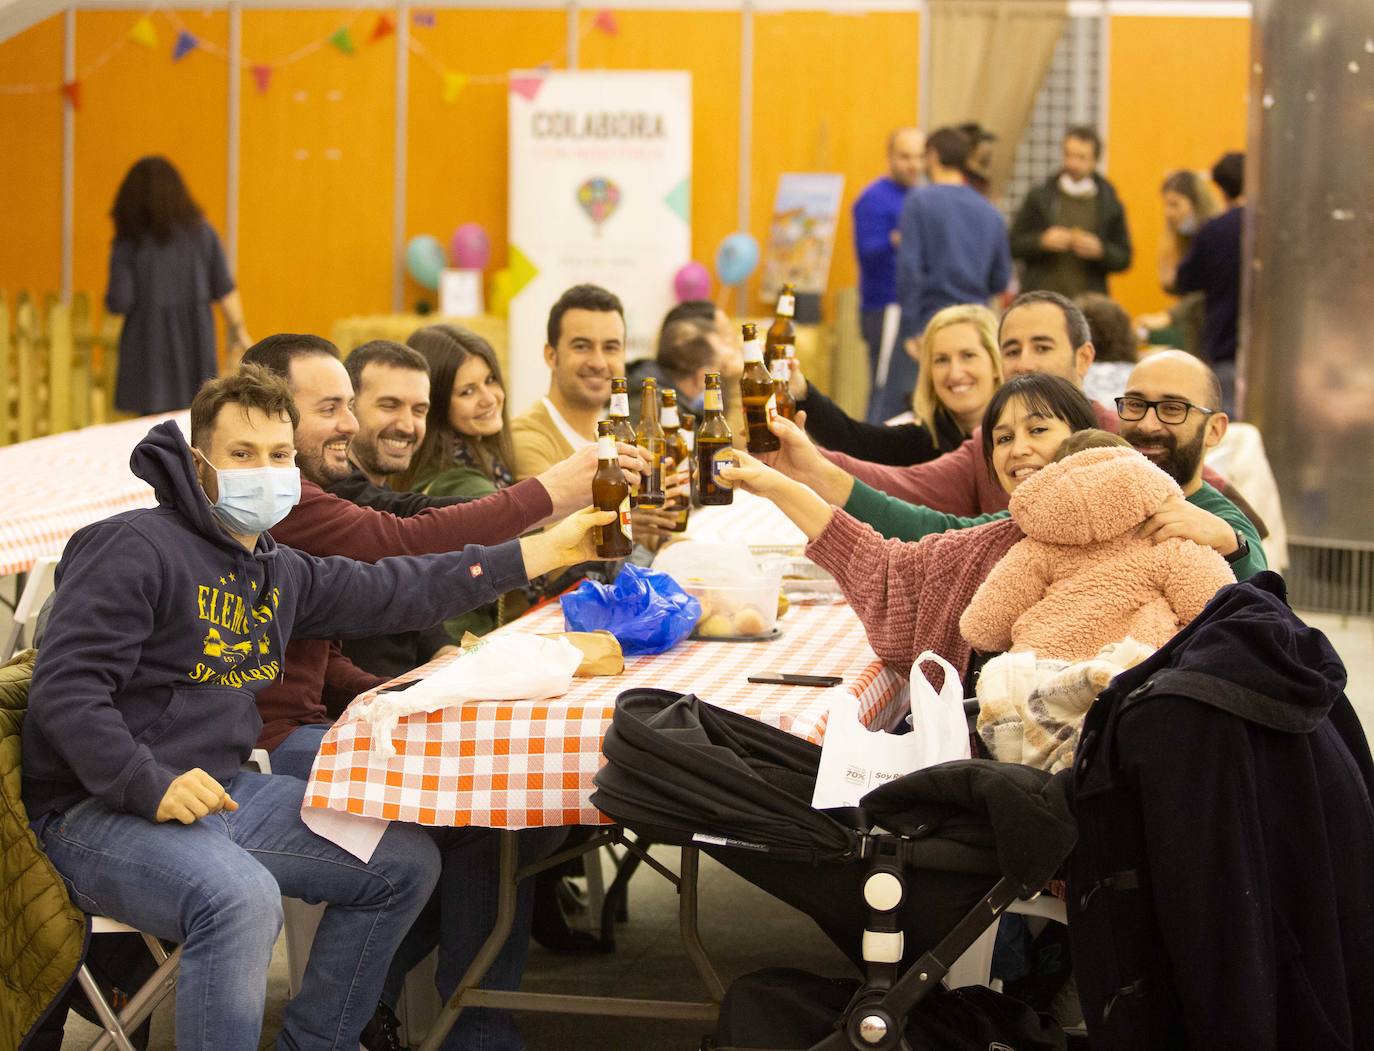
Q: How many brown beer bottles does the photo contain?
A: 9